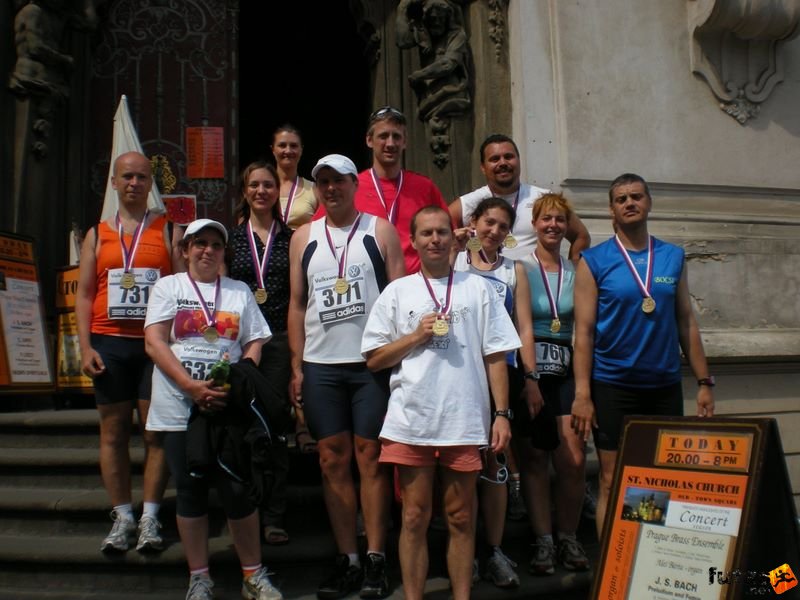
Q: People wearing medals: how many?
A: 11